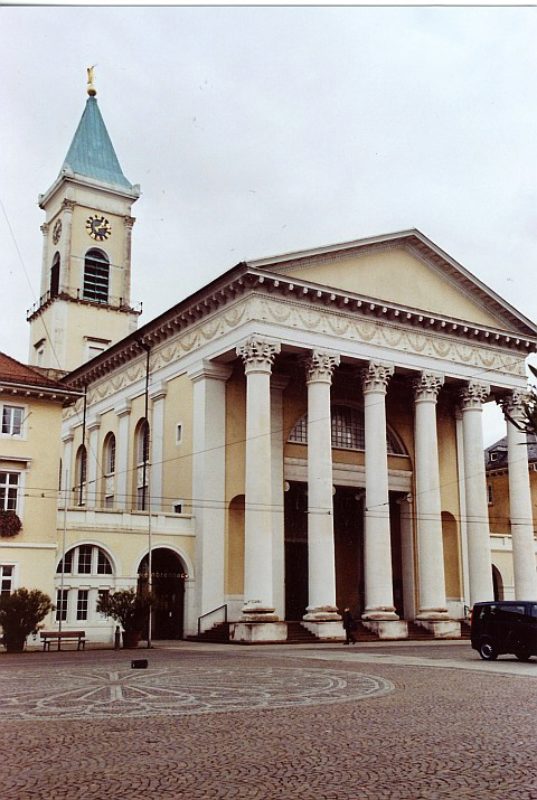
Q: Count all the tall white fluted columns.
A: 6